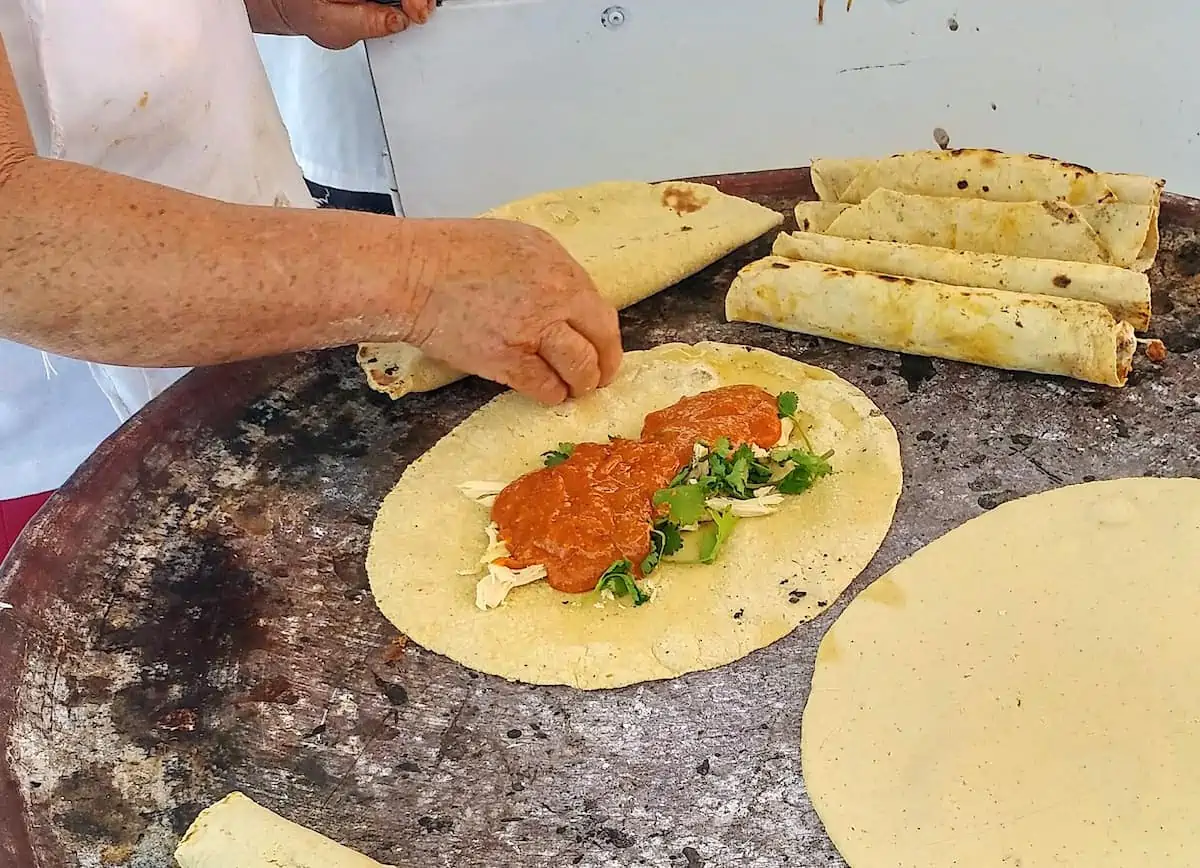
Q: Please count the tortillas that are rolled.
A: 5